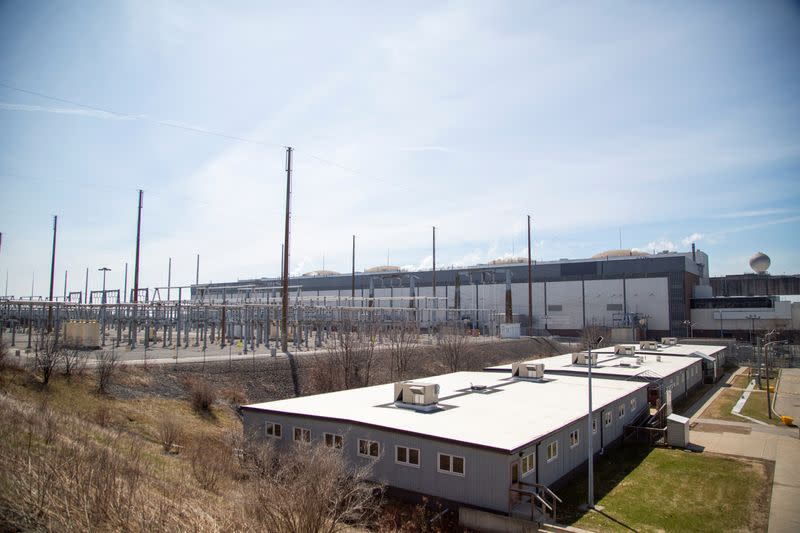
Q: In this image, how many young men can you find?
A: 0